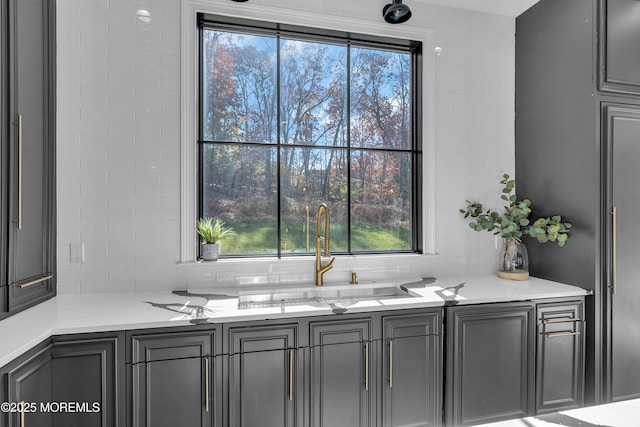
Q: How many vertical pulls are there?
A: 7